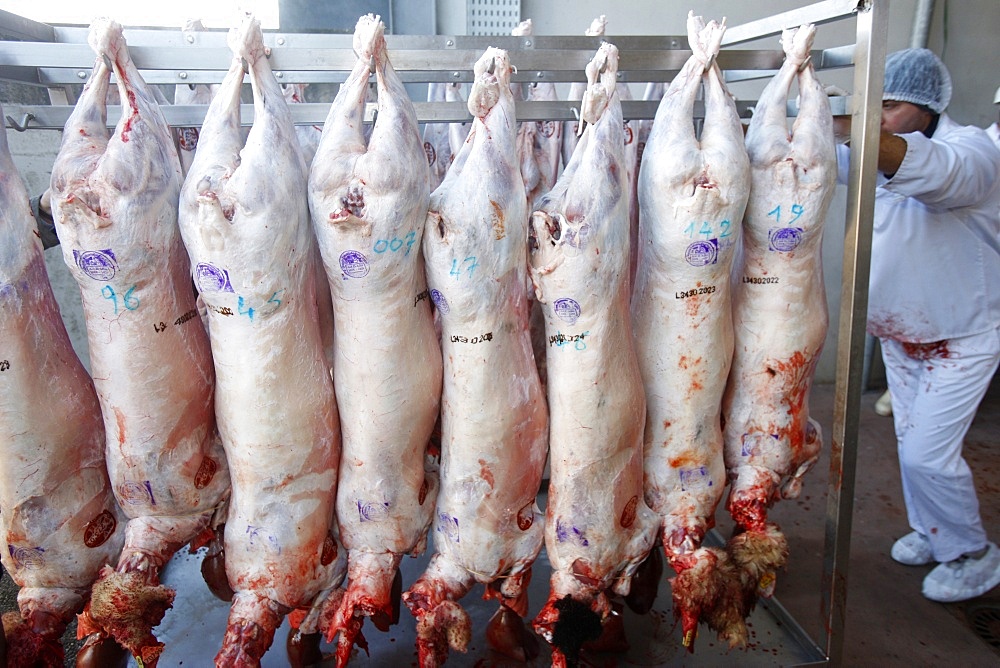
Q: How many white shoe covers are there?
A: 2